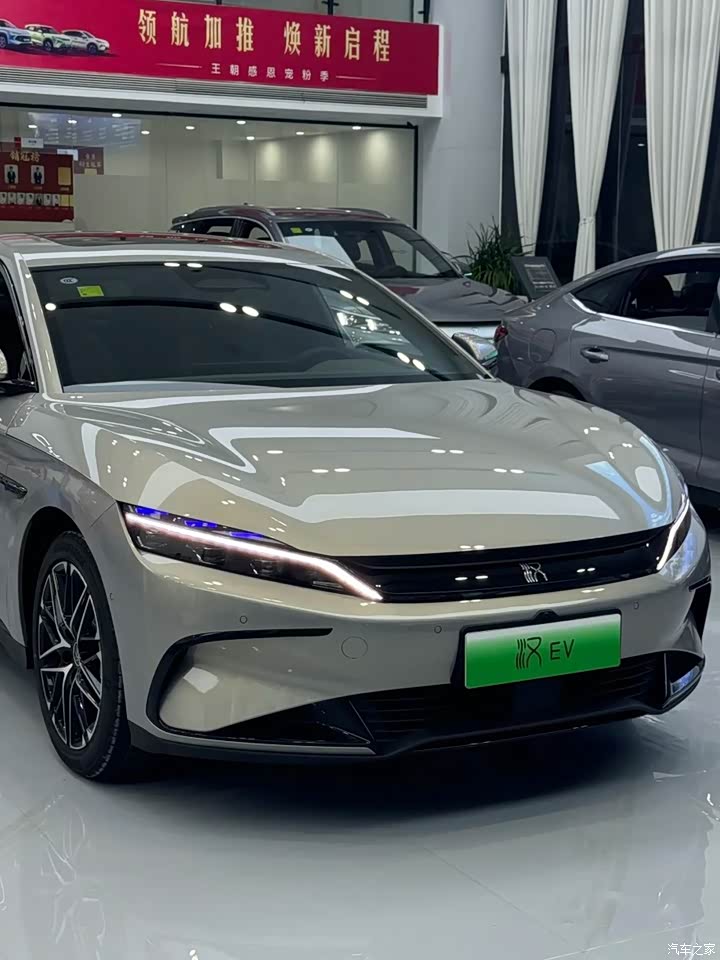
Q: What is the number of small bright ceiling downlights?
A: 9